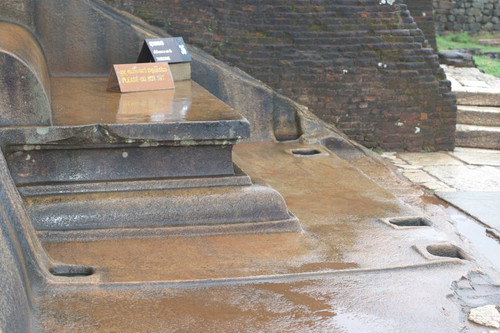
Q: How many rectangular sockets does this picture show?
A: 4